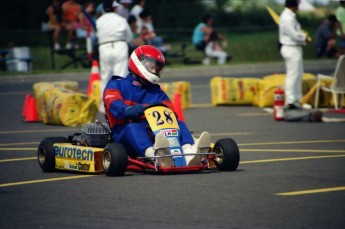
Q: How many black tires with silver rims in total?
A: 3